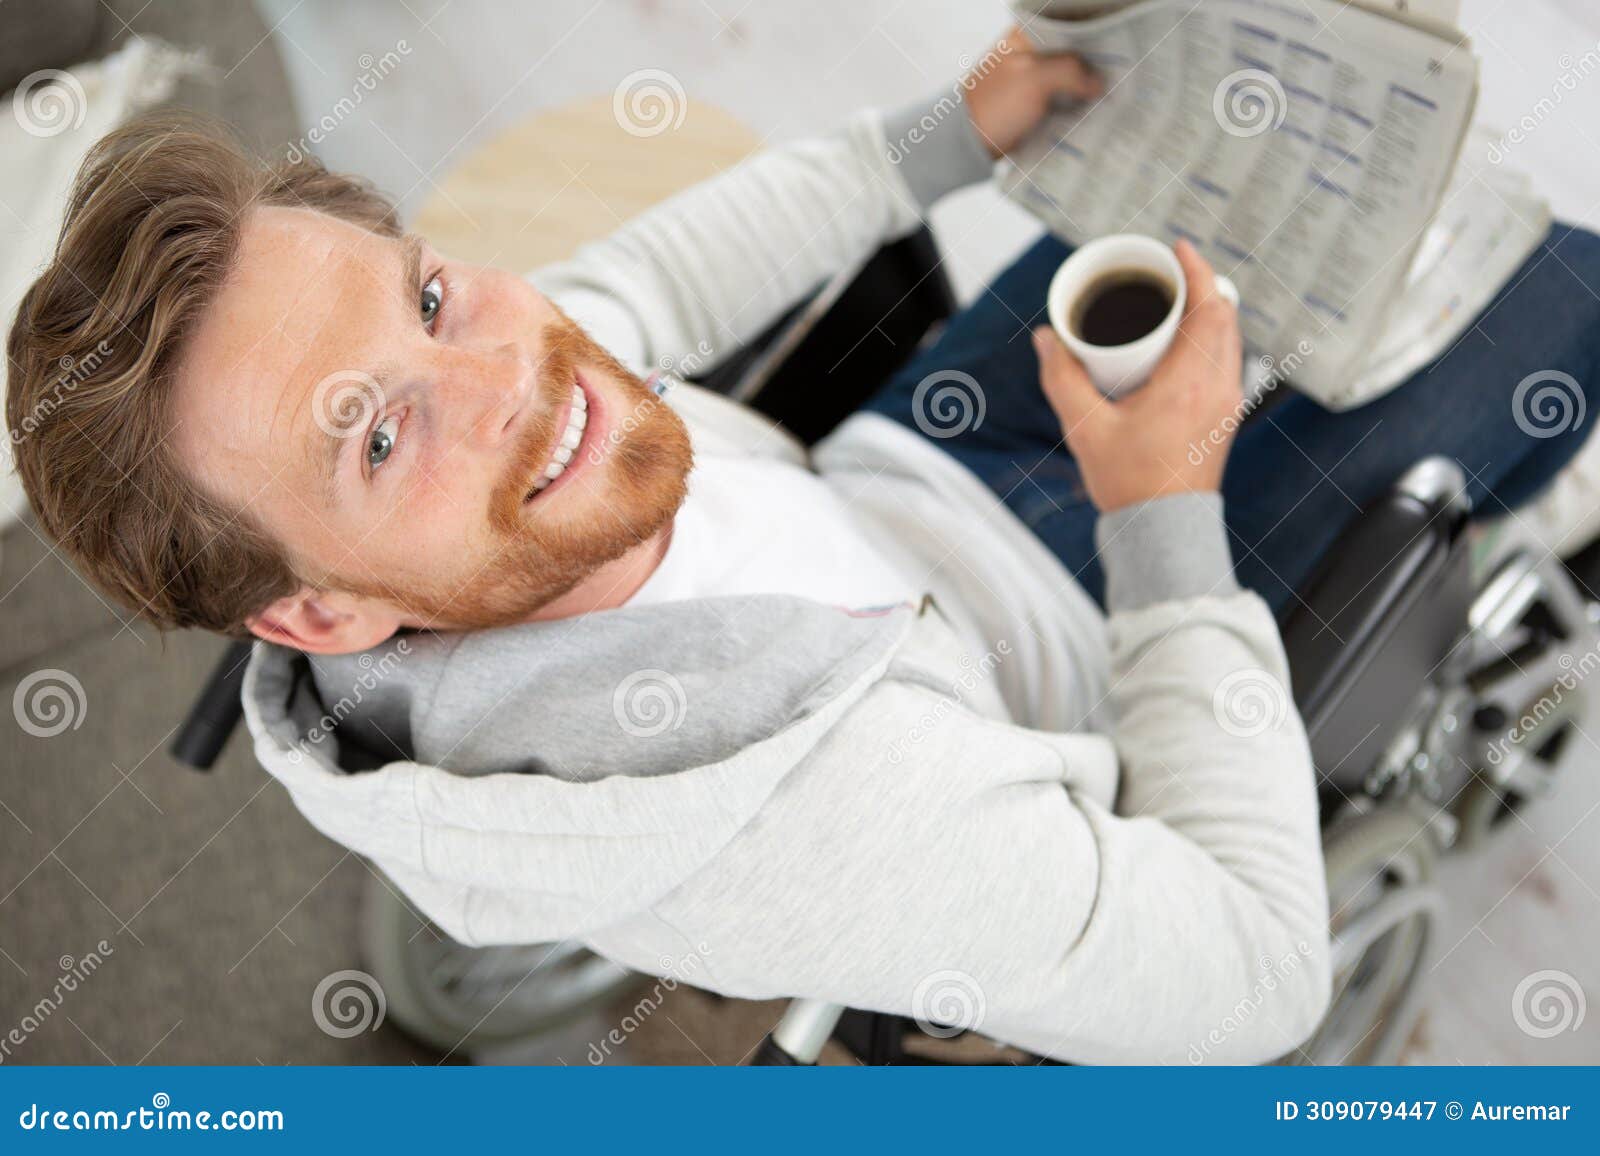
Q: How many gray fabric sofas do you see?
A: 1